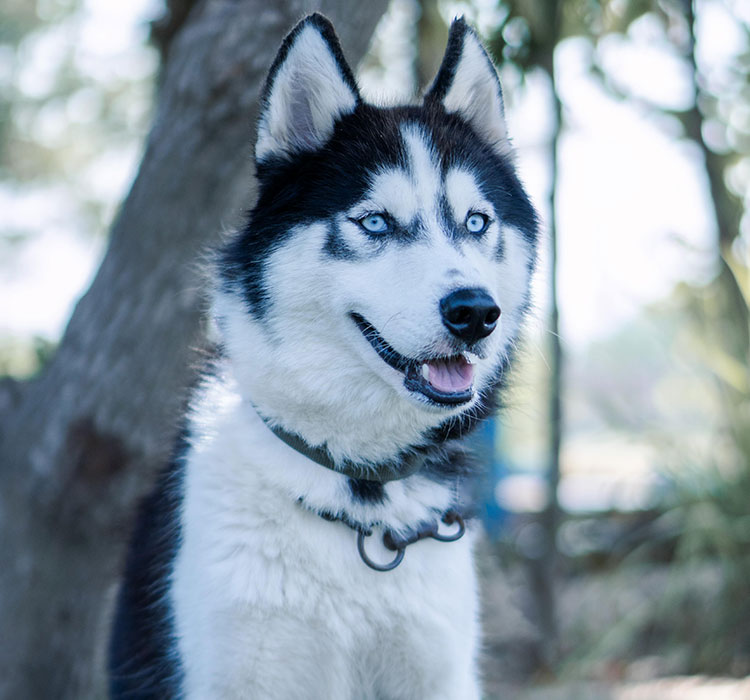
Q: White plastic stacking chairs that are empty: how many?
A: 0